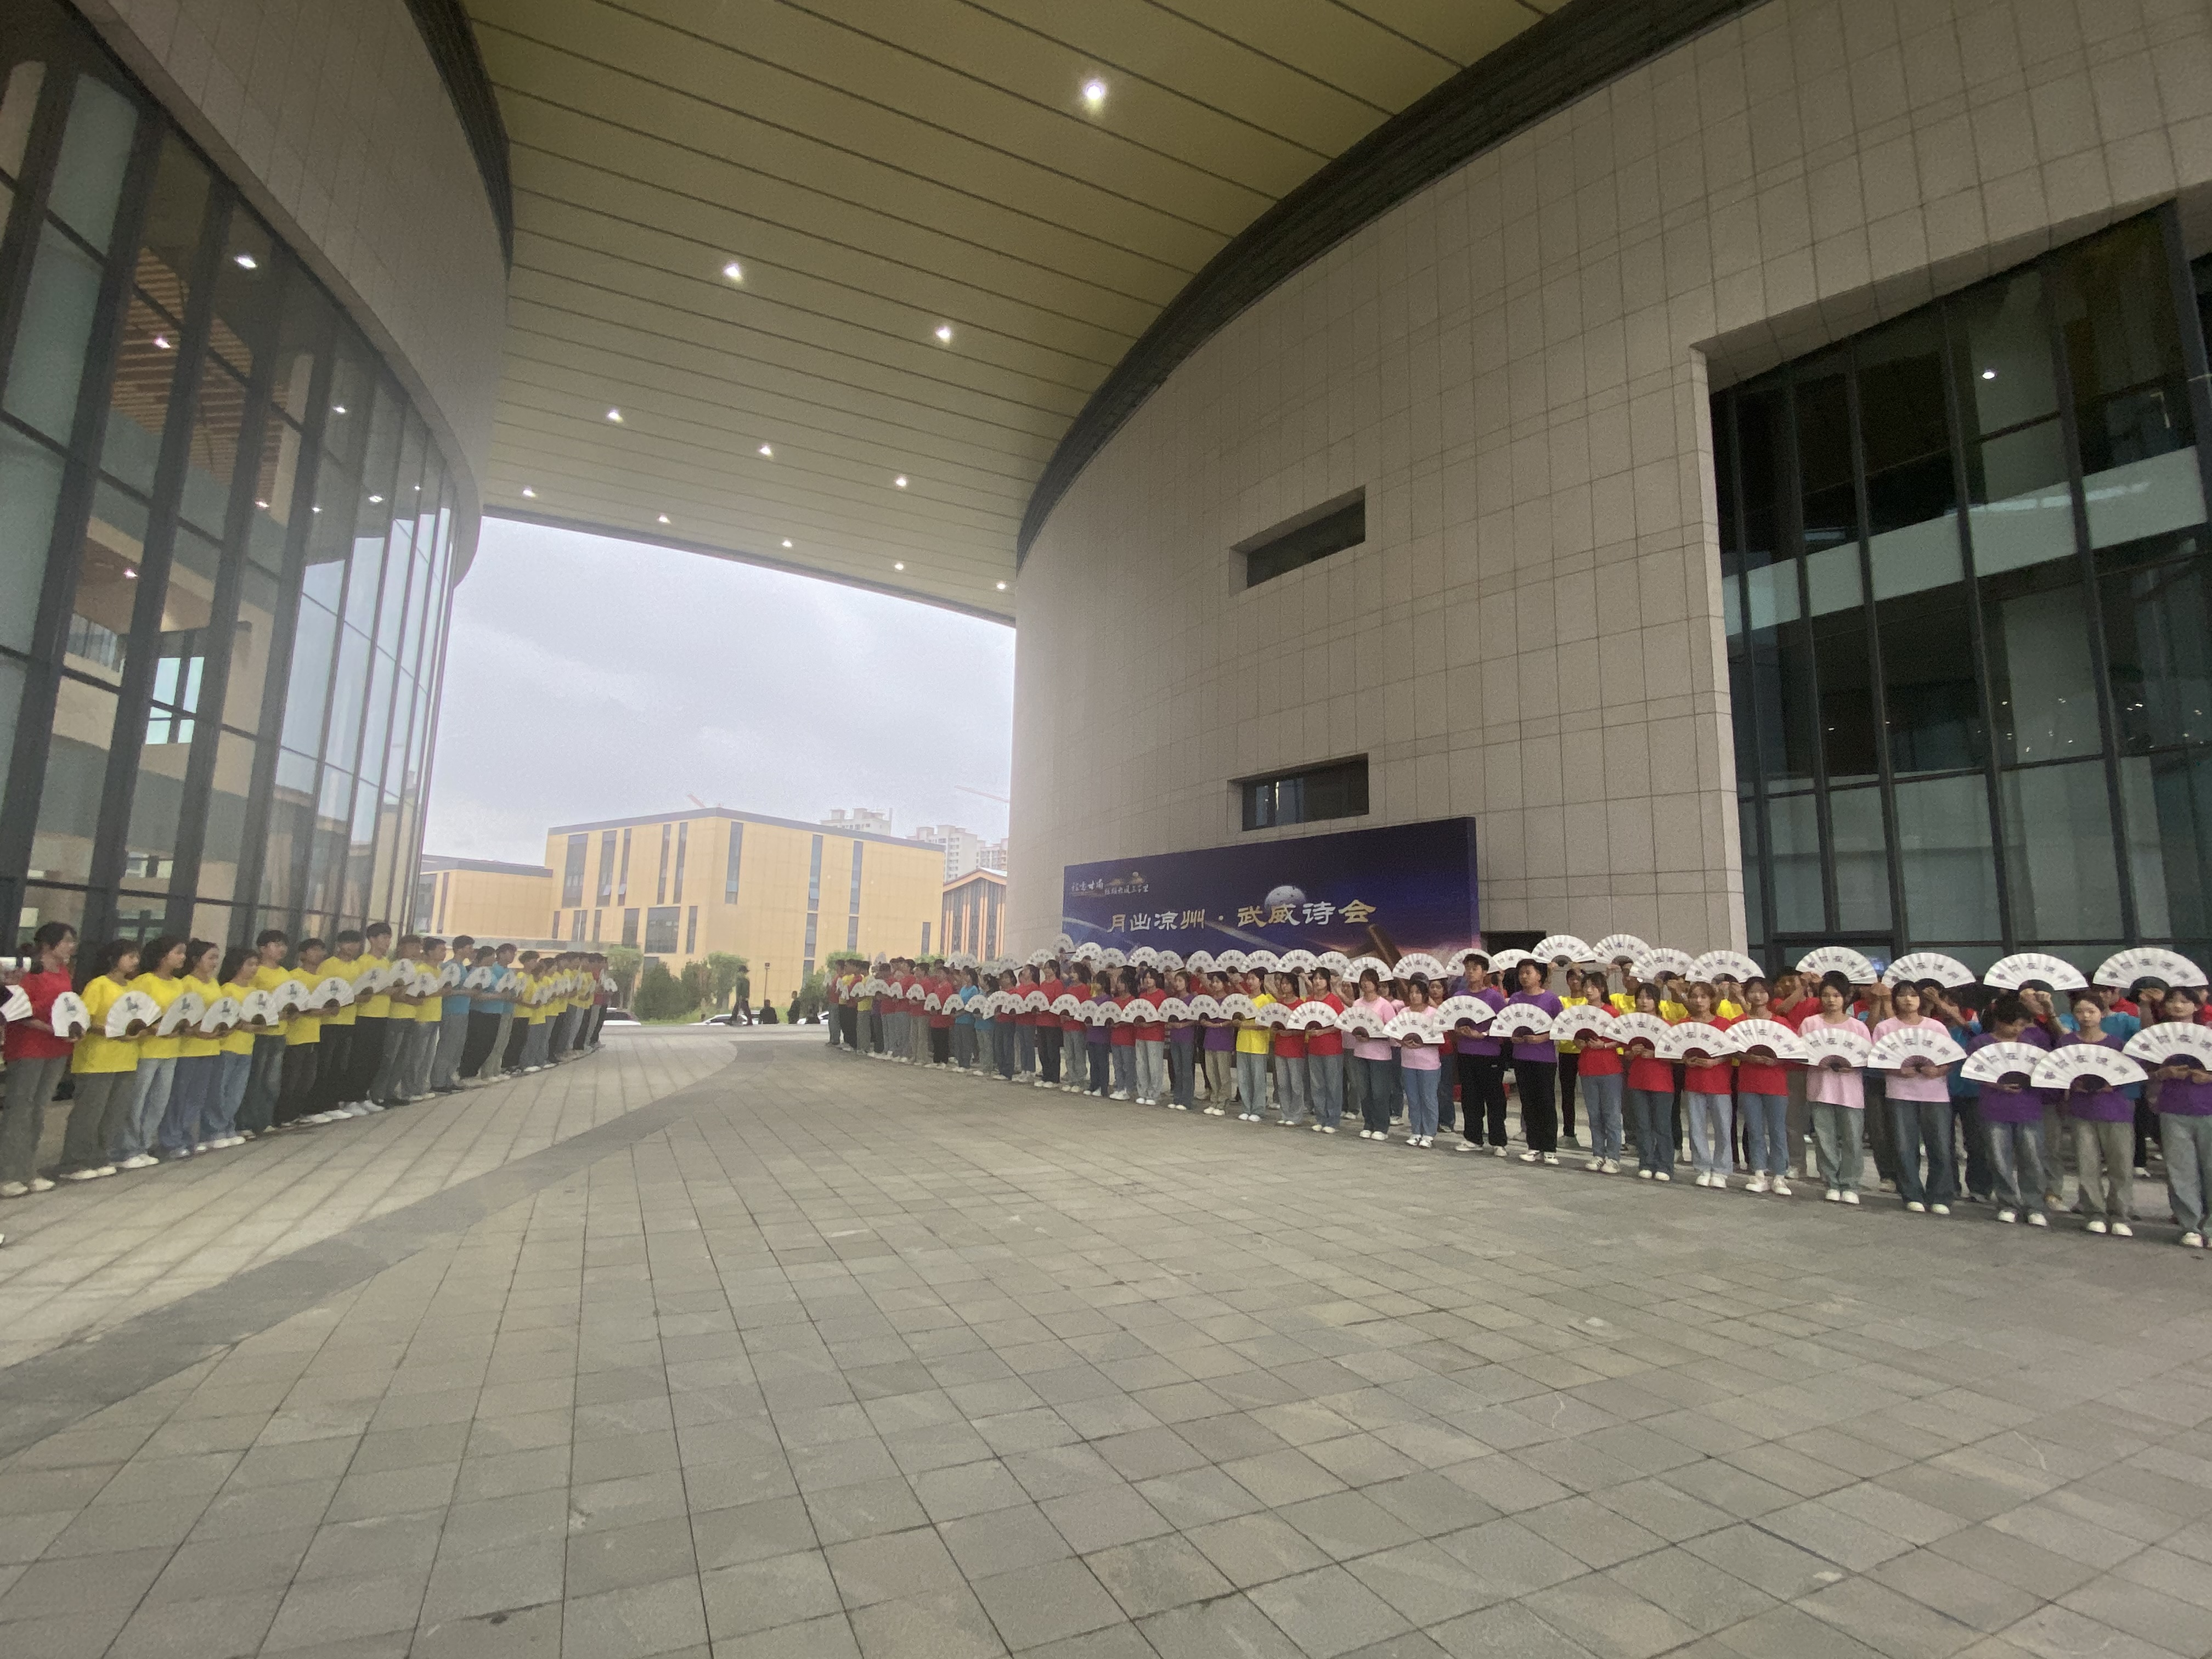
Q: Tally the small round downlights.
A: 11